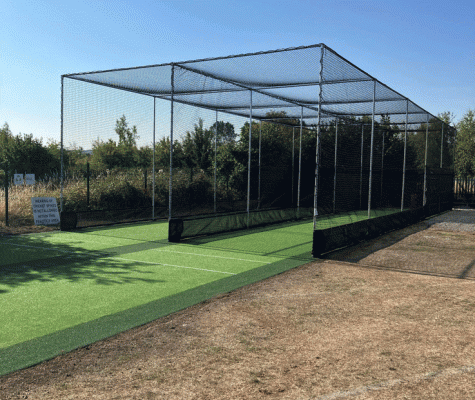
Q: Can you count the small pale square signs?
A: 2